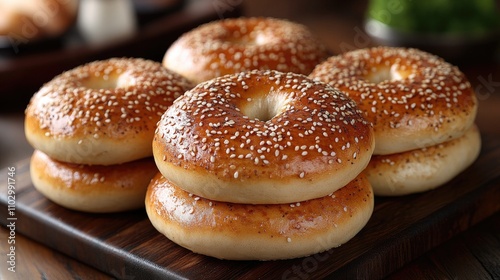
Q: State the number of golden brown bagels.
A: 7